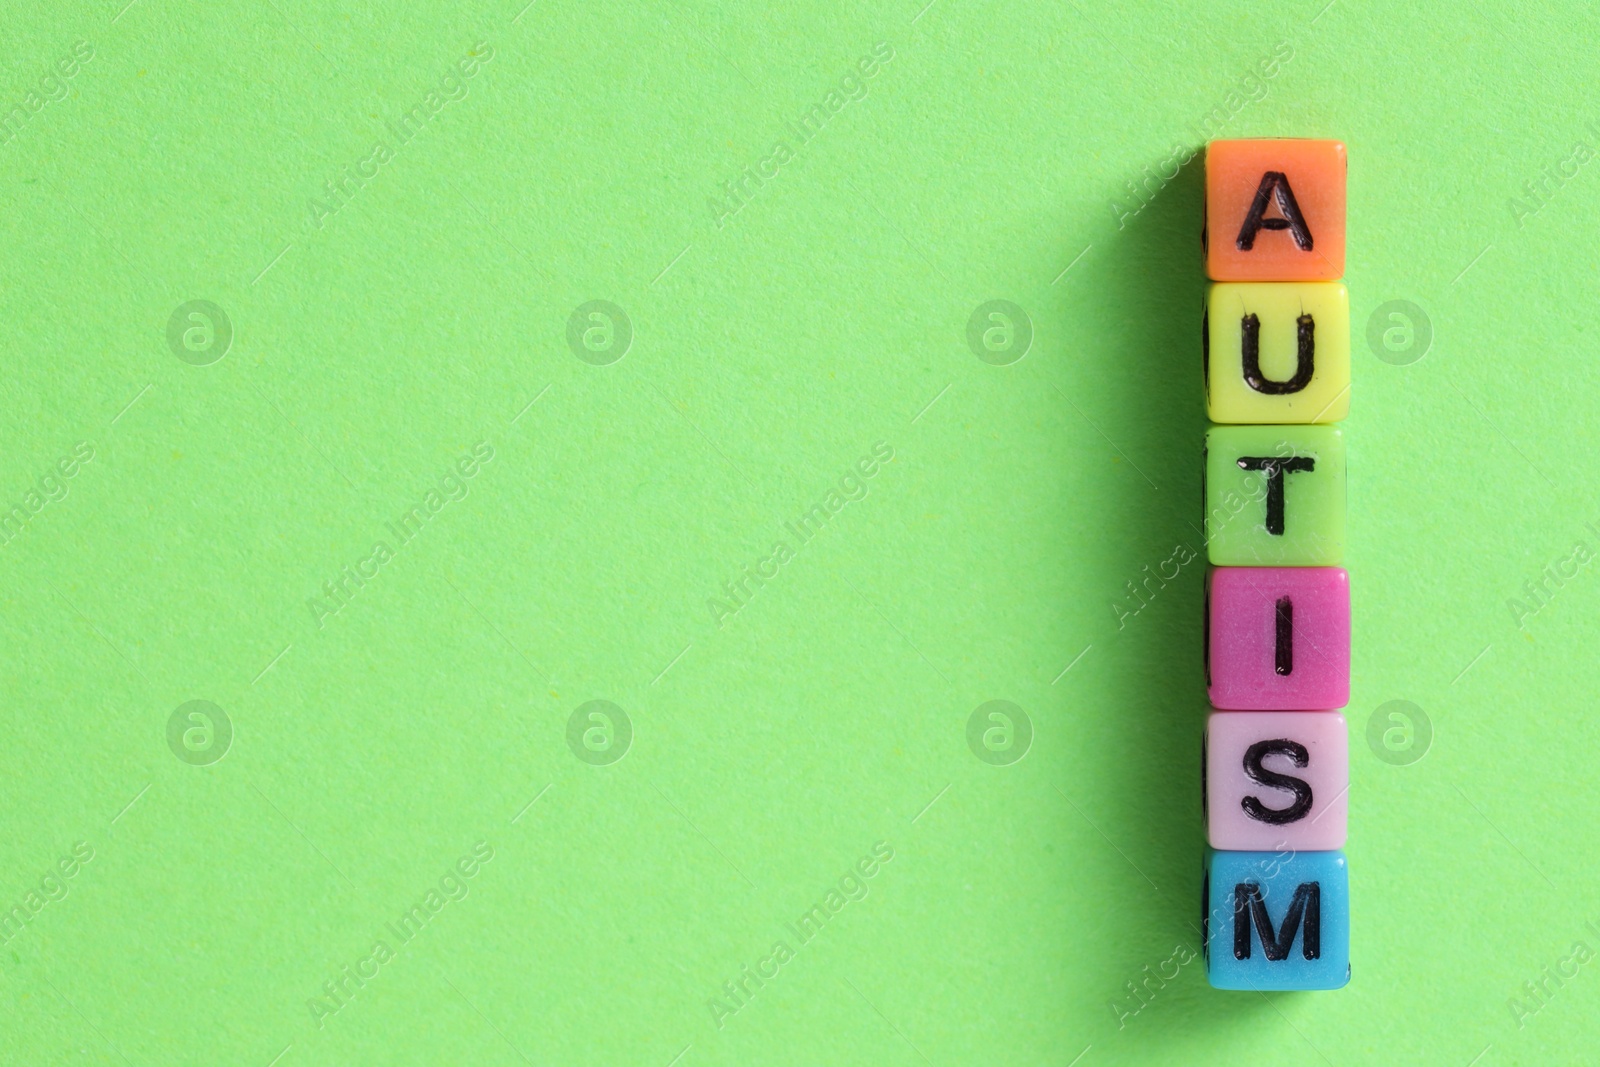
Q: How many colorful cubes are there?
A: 6